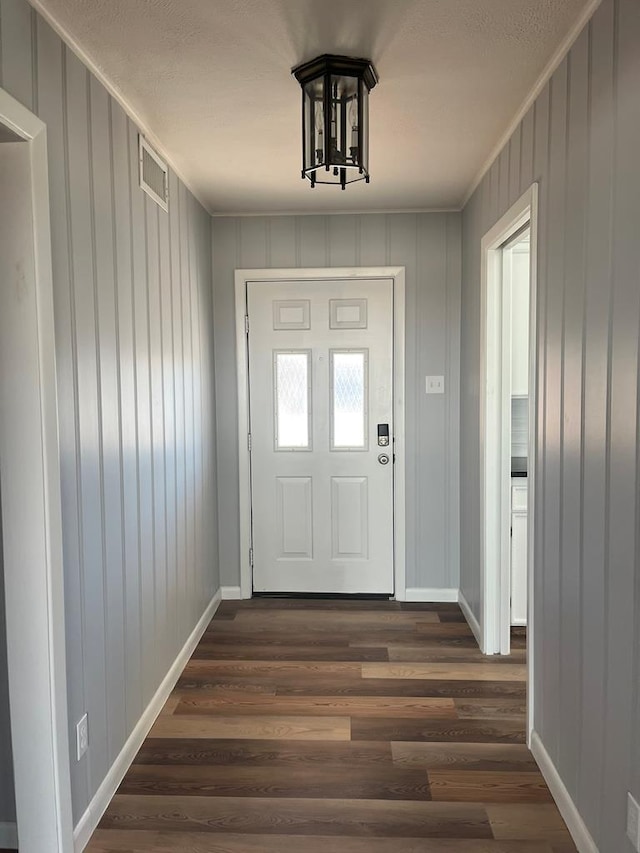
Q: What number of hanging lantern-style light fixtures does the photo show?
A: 1